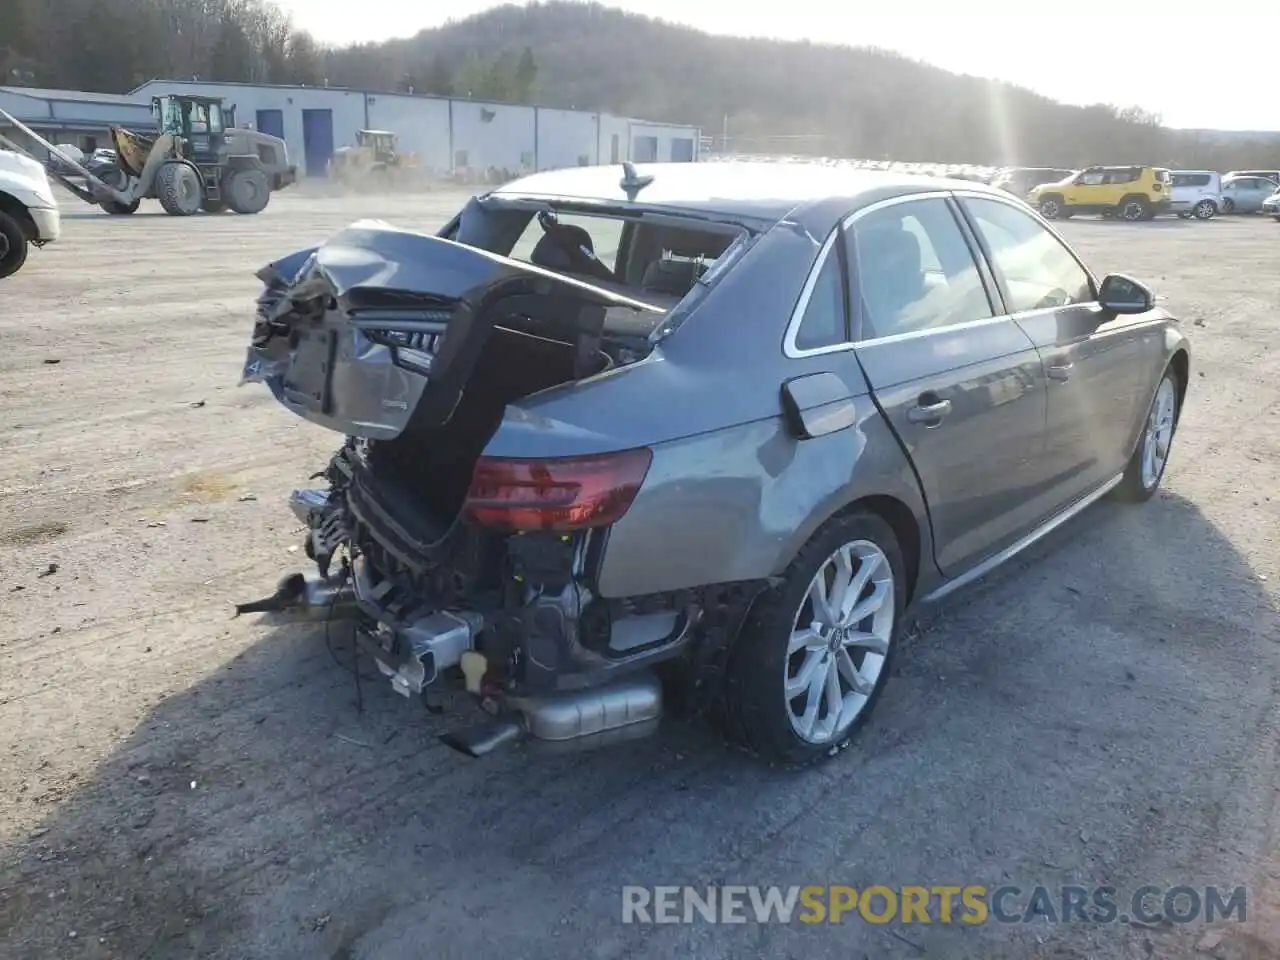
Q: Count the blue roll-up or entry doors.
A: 4